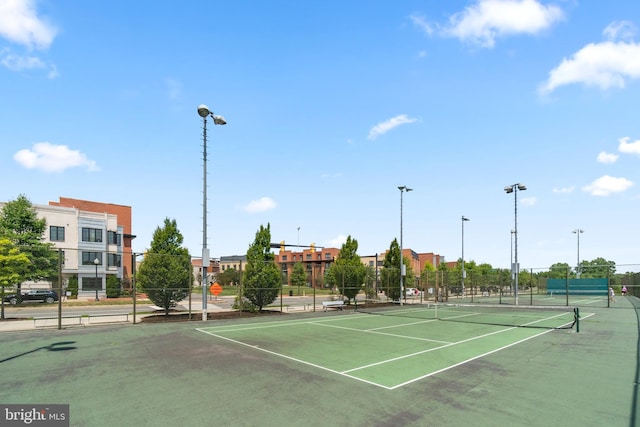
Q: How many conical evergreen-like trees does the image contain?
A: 4